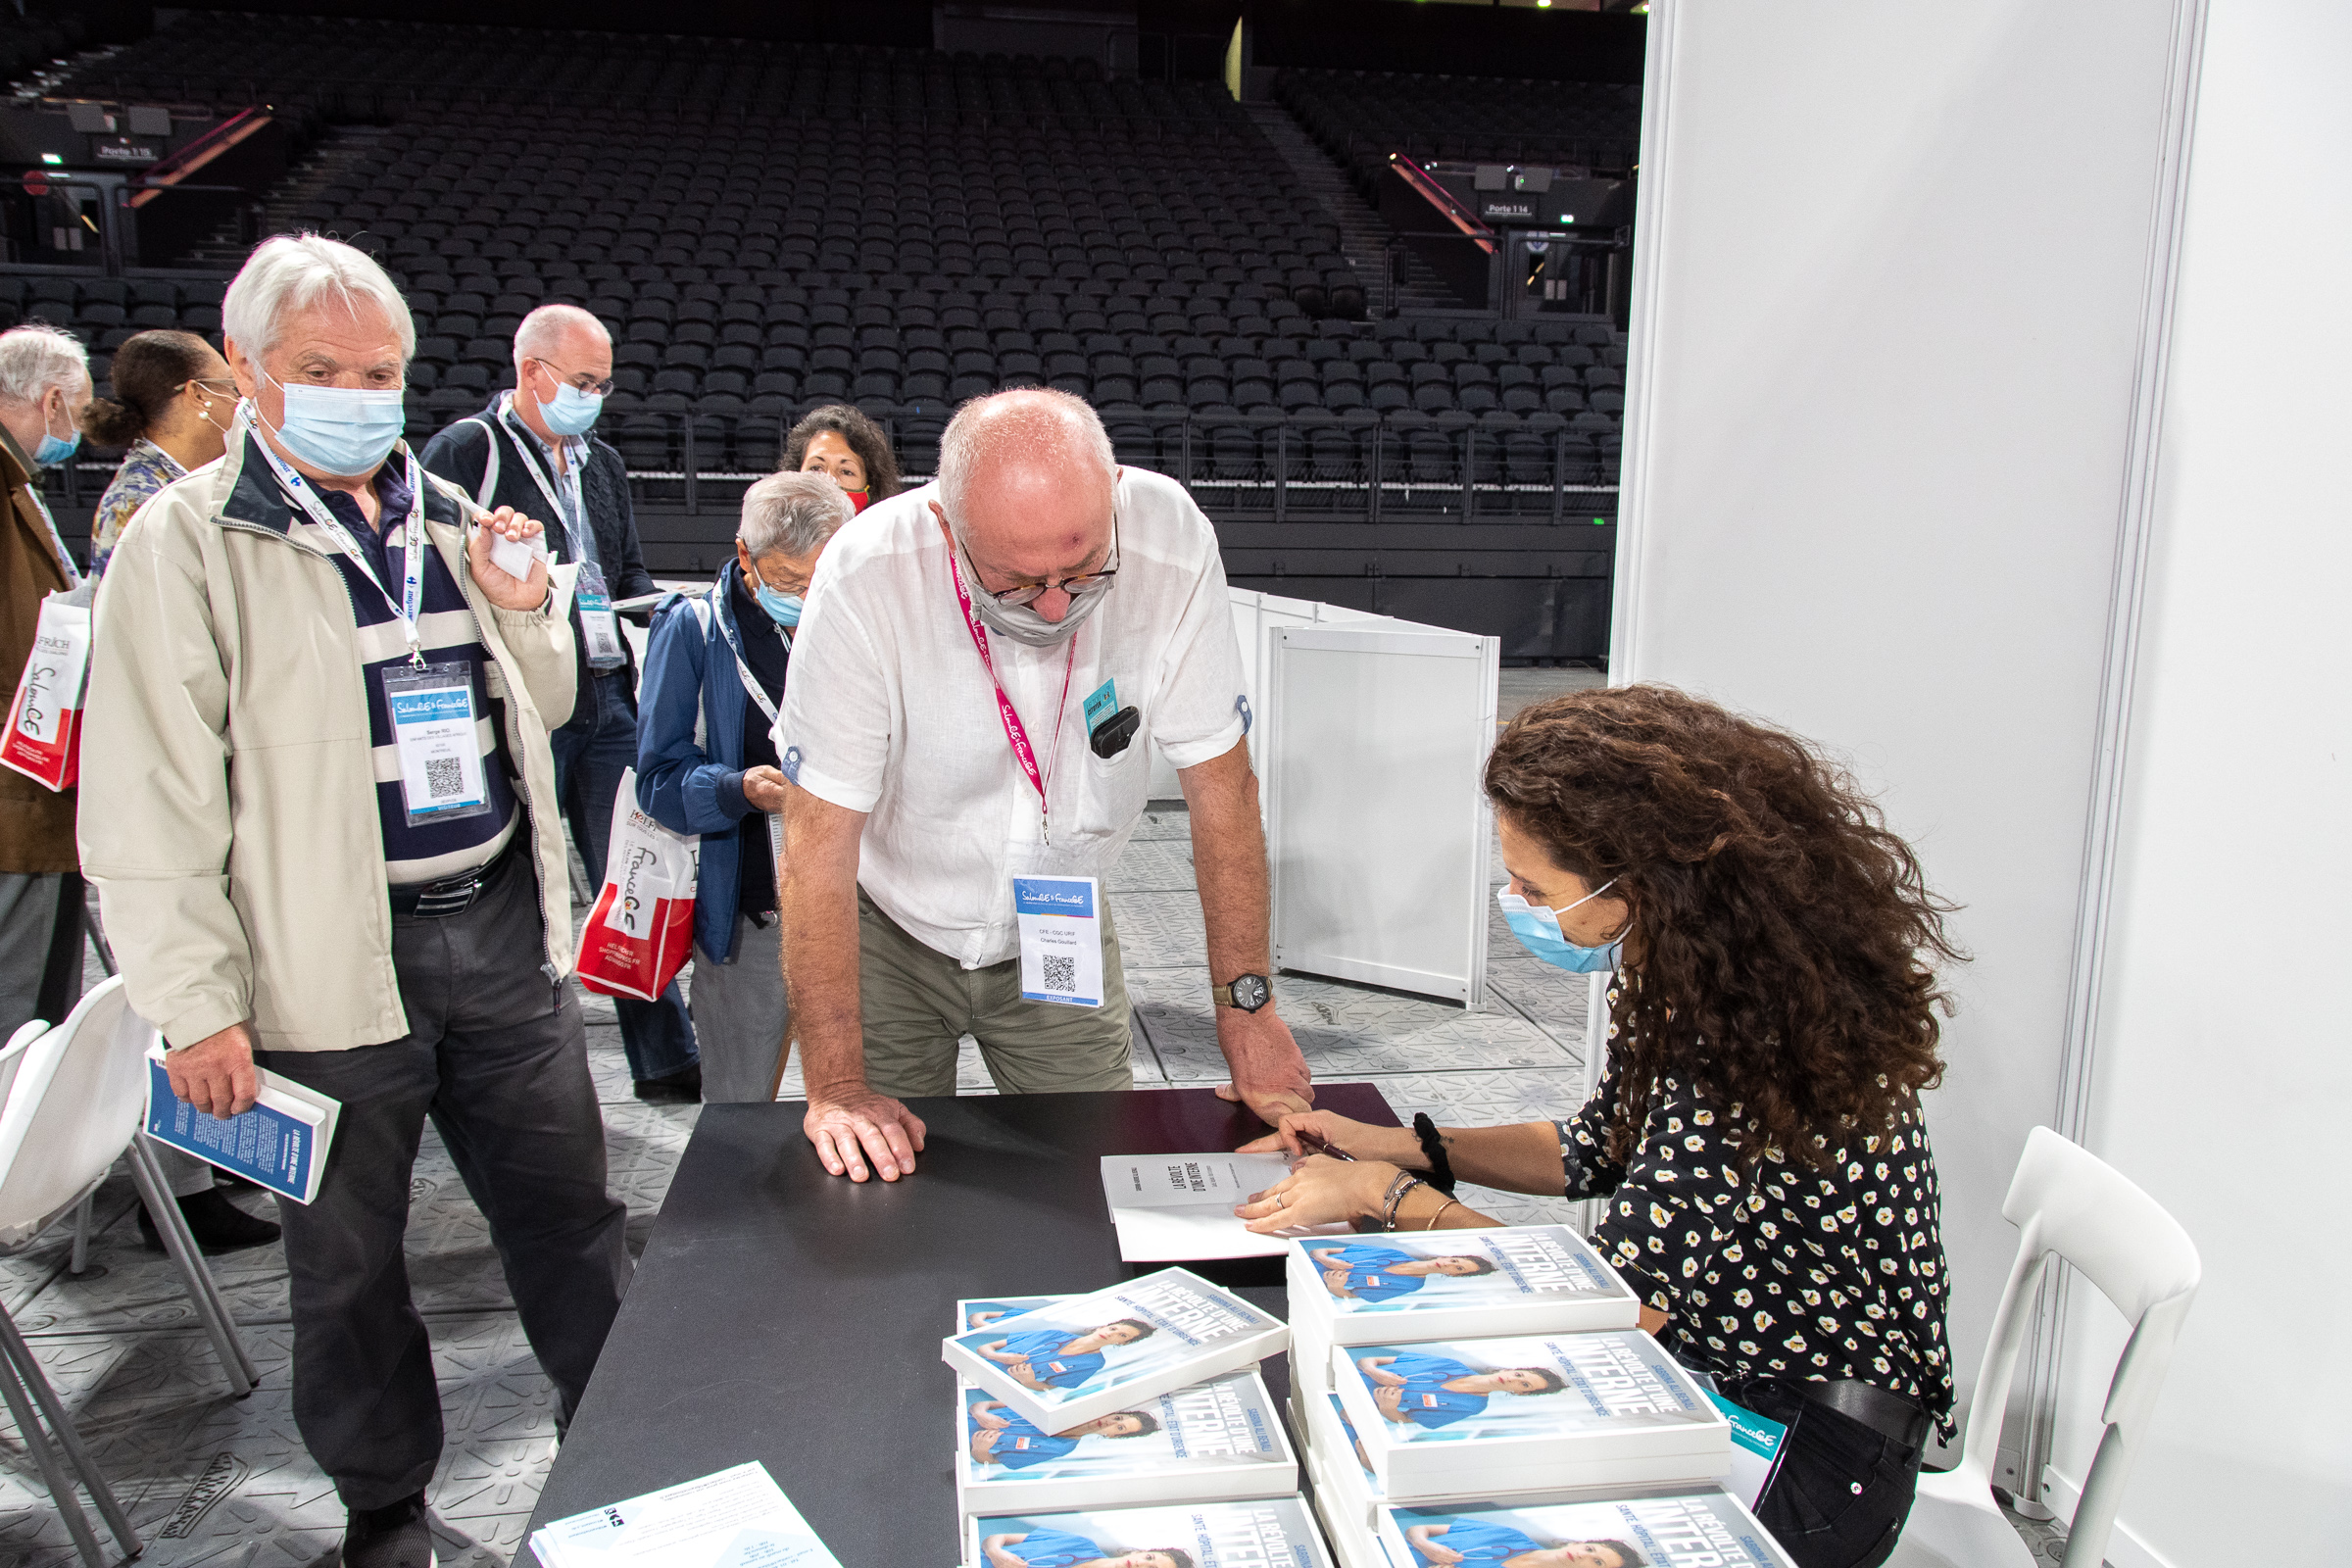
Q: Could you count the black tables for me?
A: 1